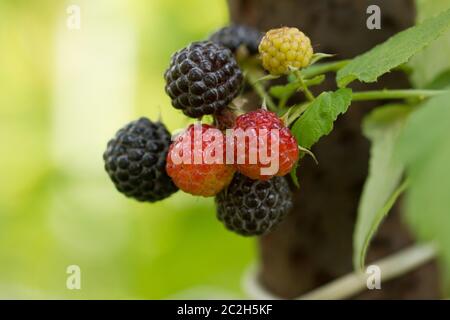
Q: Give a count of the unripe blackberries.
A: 3